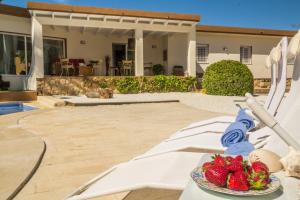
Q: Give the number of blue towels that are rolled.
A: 2